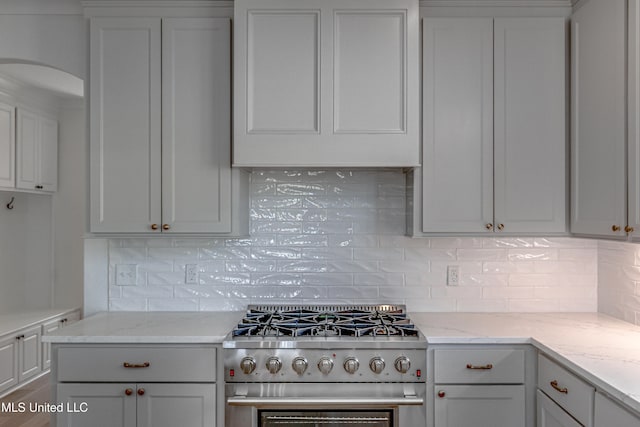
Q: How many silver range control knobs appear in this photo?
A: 7